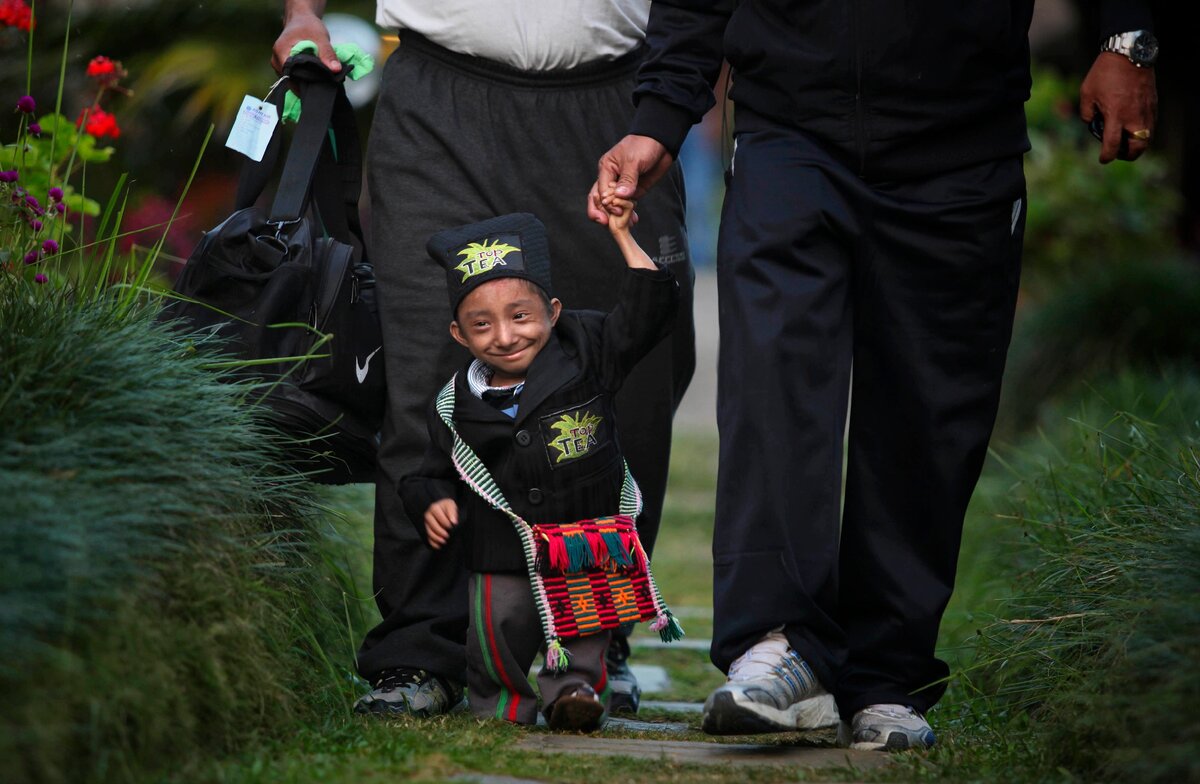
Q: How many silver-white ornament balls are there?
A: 0